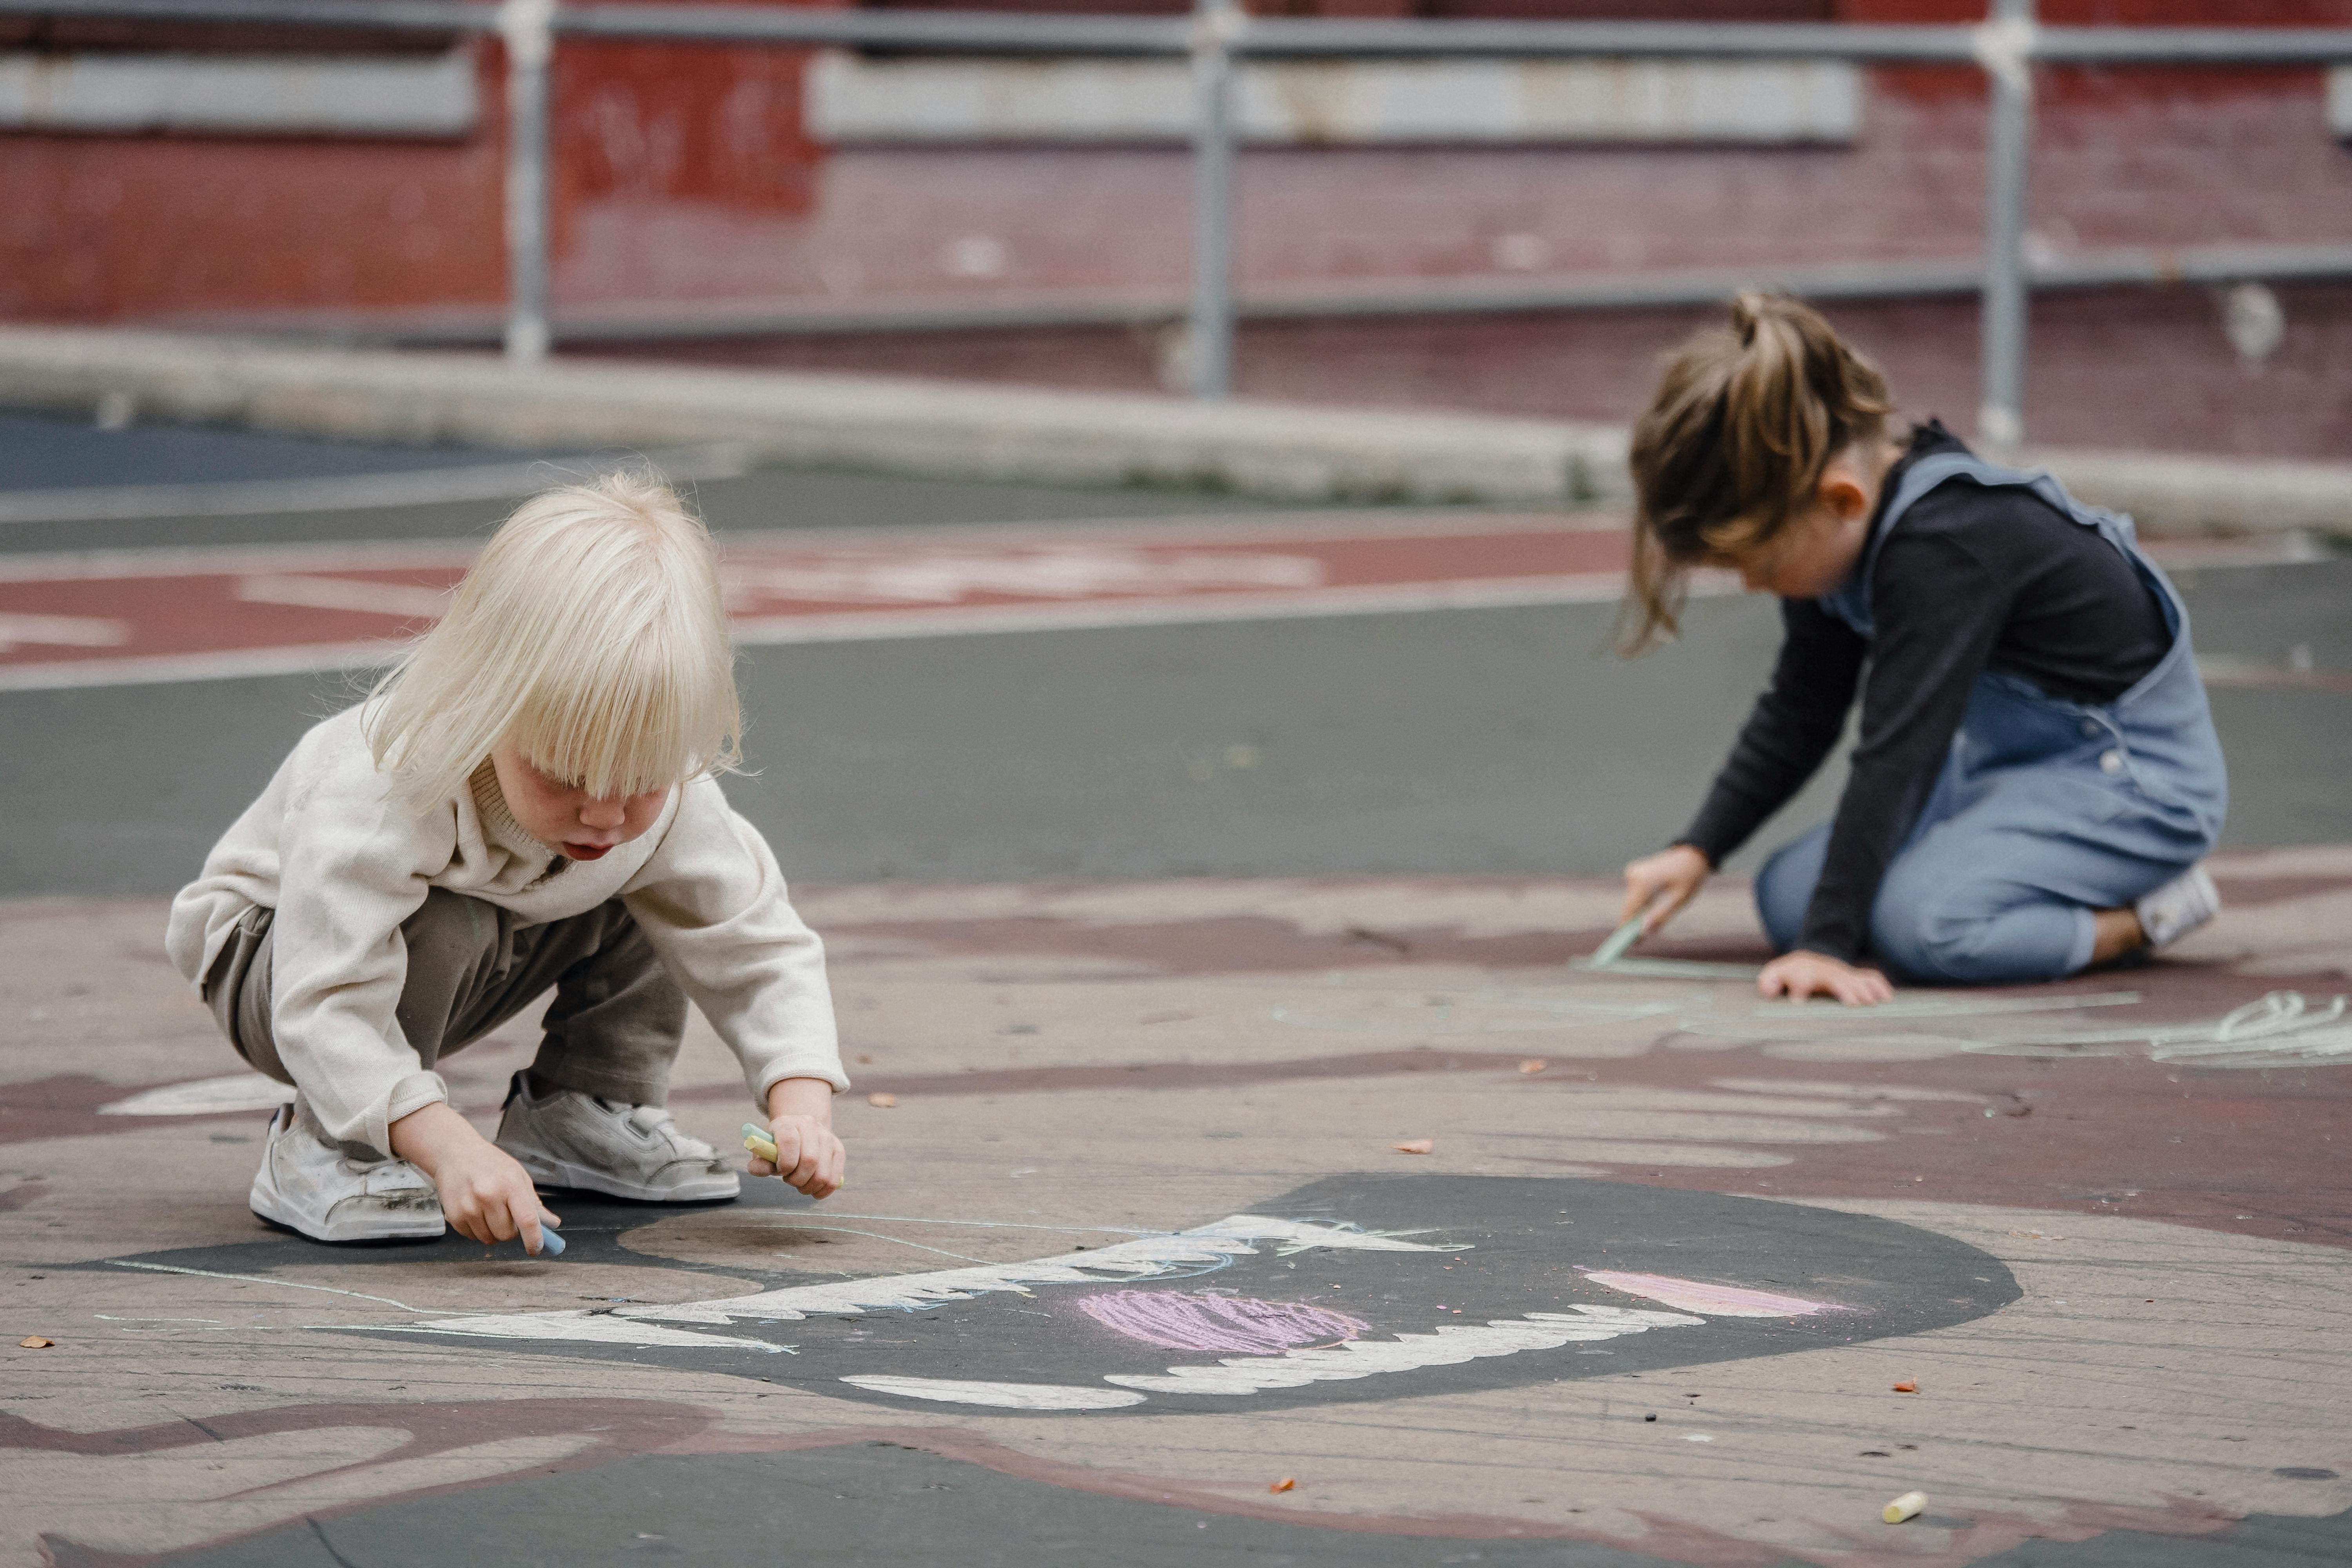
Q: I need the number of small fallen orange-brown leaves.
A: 6